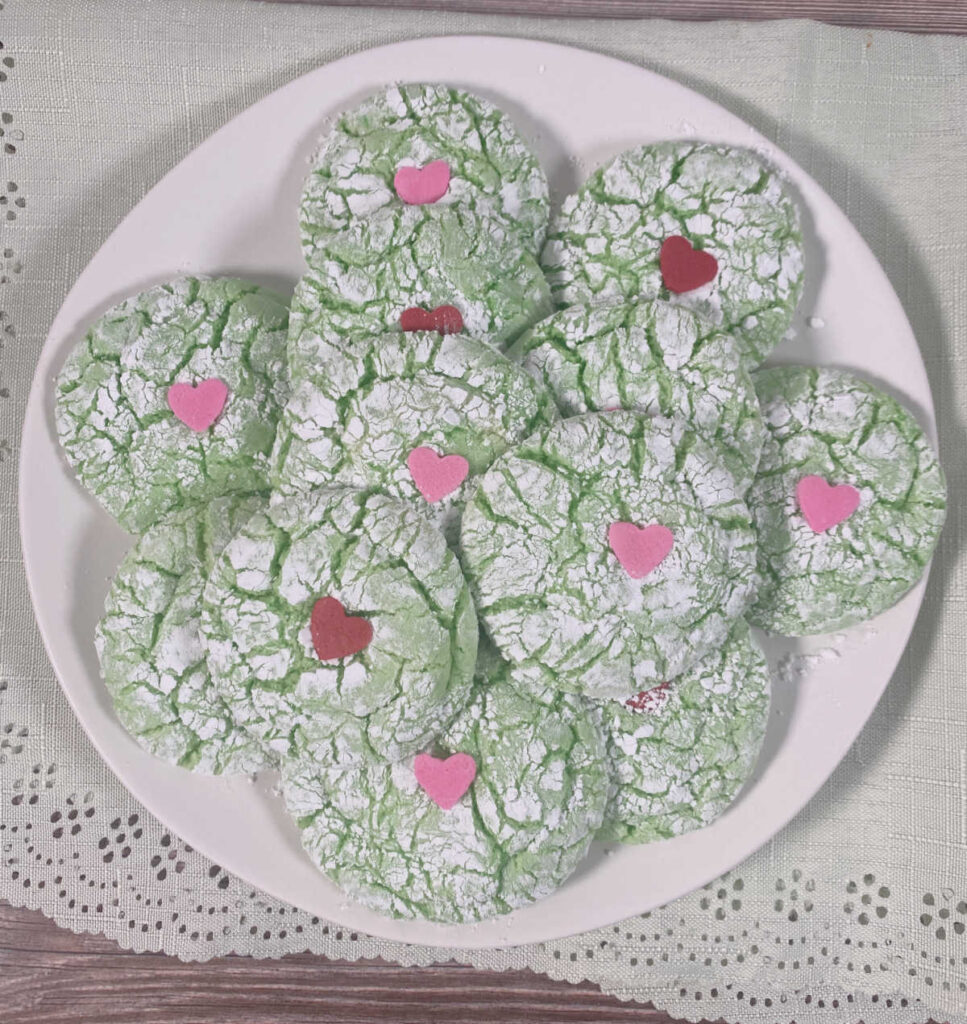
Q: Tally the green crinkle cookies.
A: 12